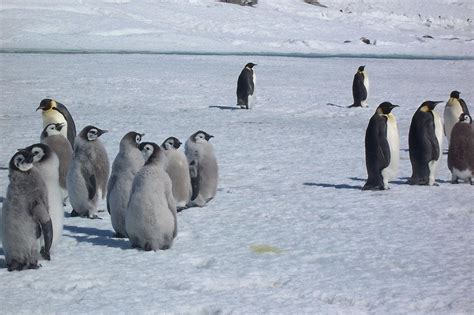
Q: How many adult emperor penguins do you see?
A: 6